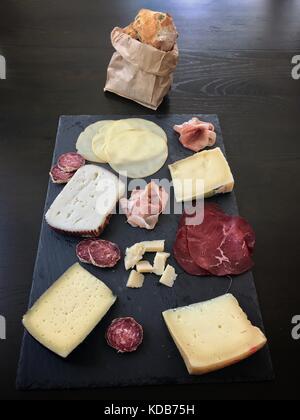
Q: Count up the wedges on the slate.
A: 4